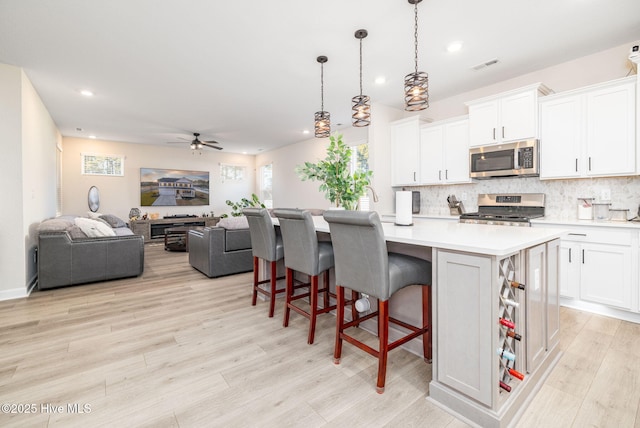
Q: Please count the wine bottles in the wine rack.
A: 7